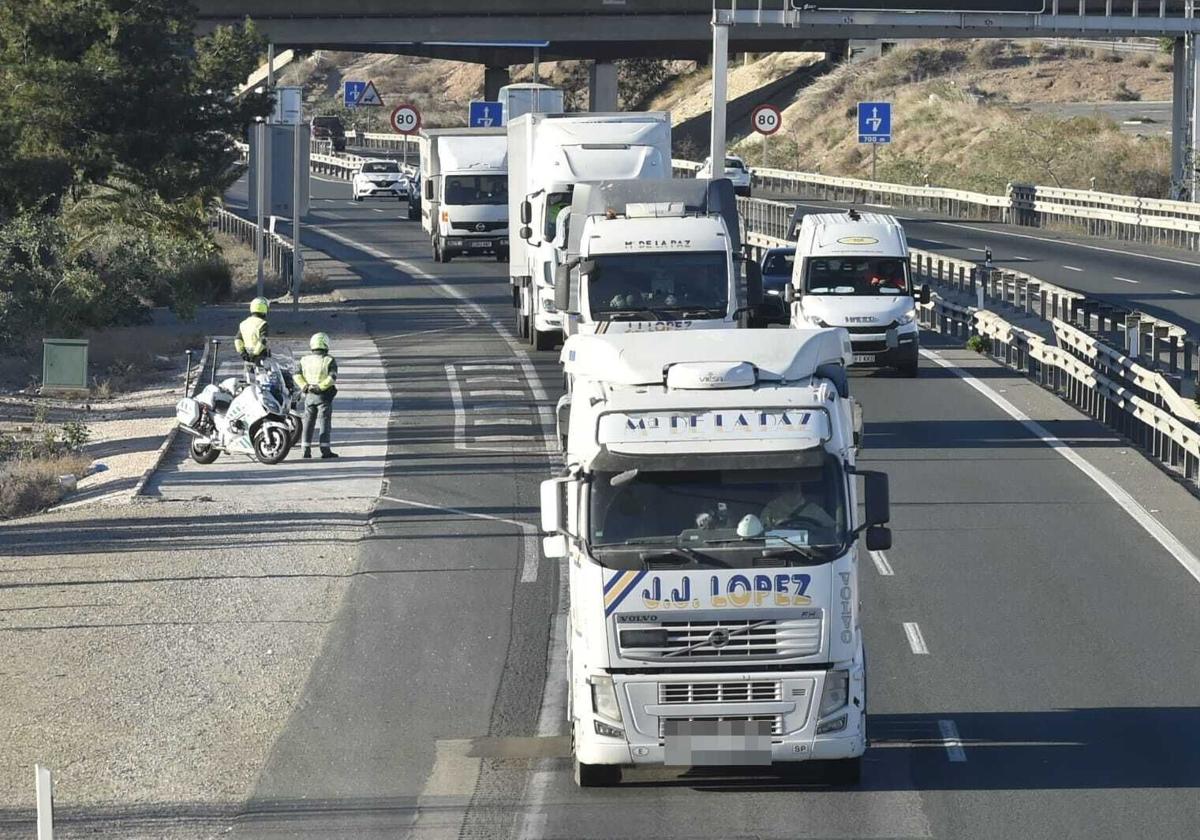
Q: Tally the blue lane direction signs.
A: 3